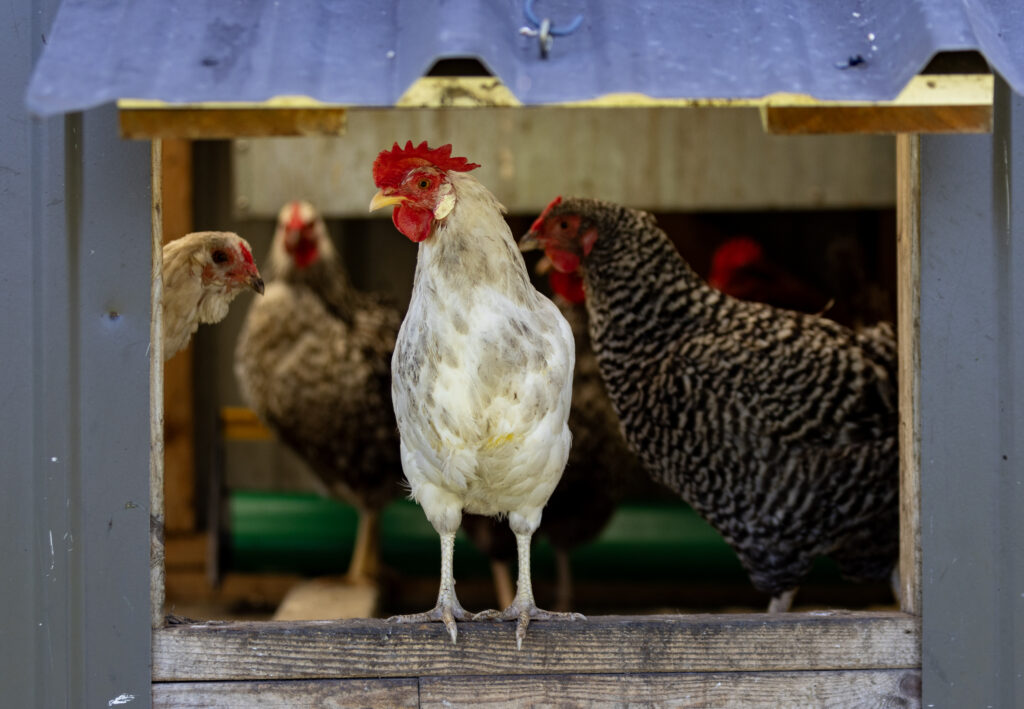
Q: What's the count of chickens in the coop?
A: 6